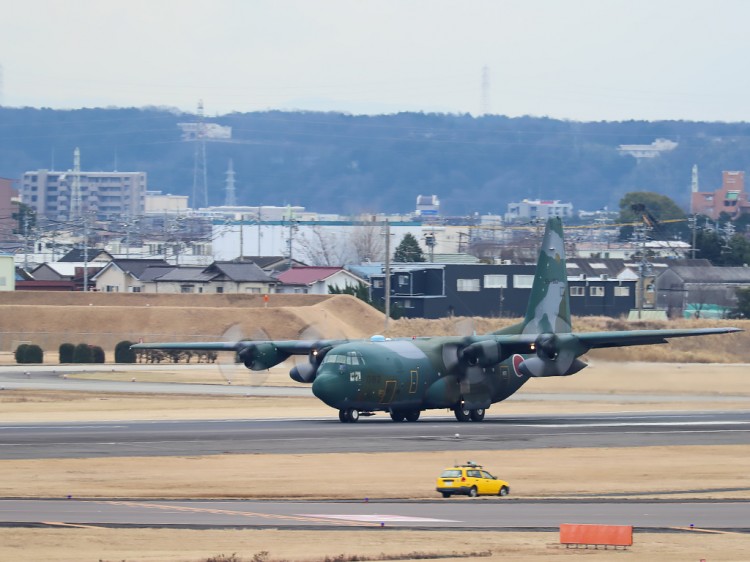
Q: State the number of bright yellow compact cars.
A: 1